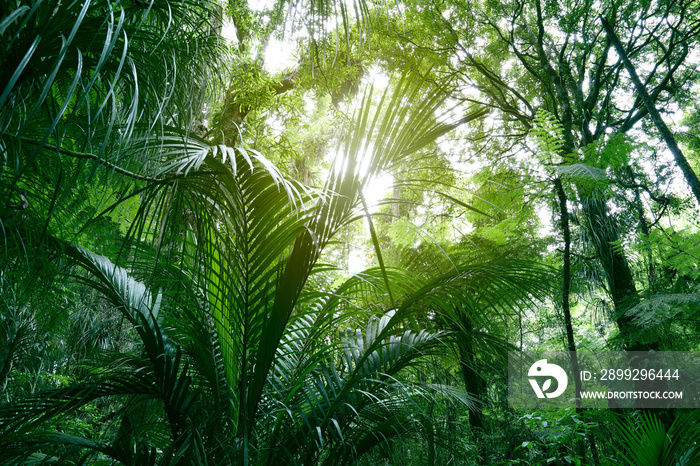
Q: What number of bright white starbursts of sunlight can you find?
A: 1